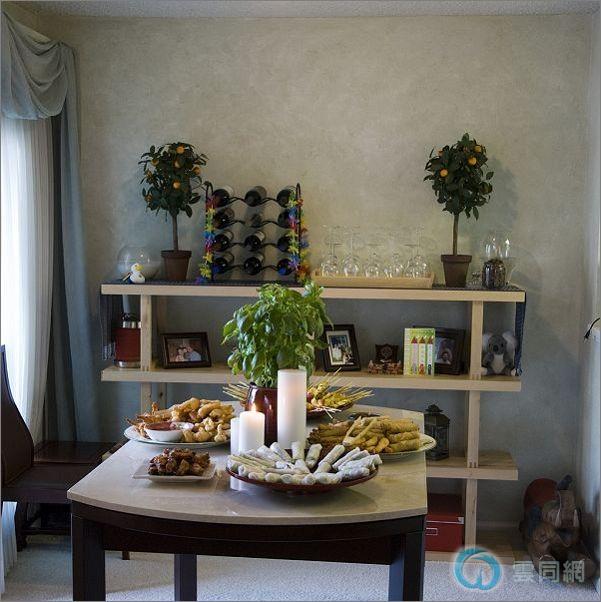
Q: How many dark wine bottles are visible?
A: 11